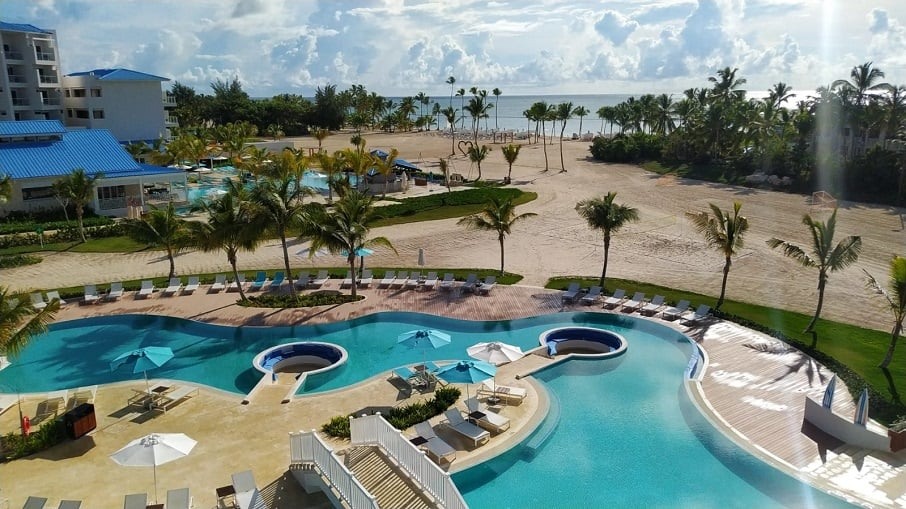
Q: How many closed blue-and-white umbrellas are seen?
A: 2